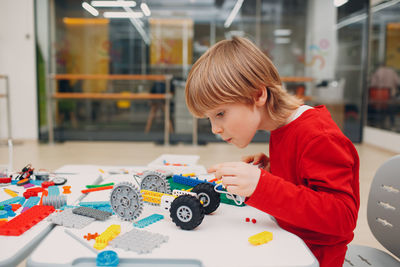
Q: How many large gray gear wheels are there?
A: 2